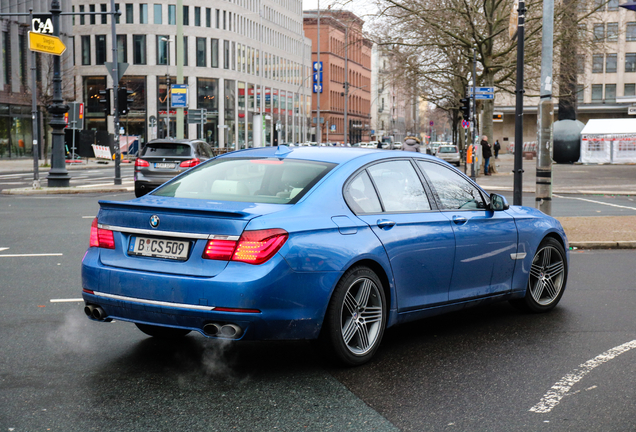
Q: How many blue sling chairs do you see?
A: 0